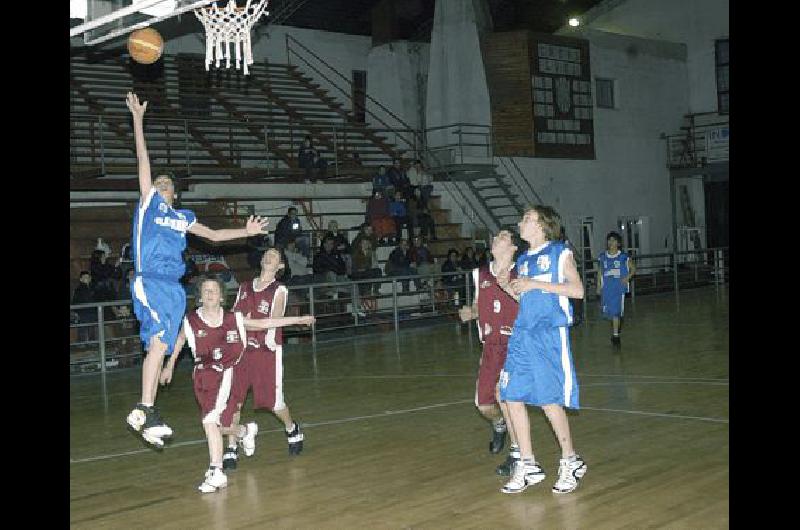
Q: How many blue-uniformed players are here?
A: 3